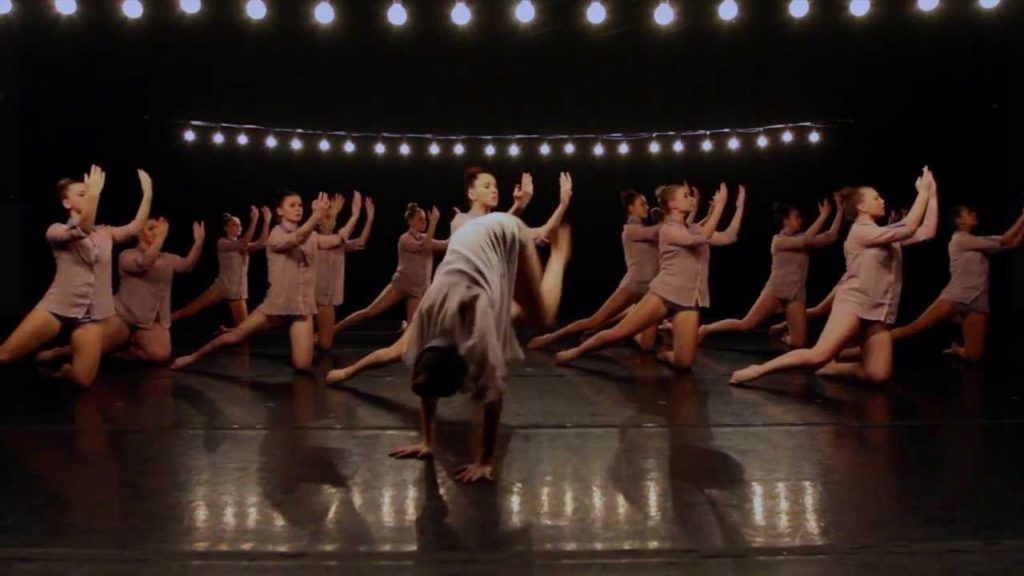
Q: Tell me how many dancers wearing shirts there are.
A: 13